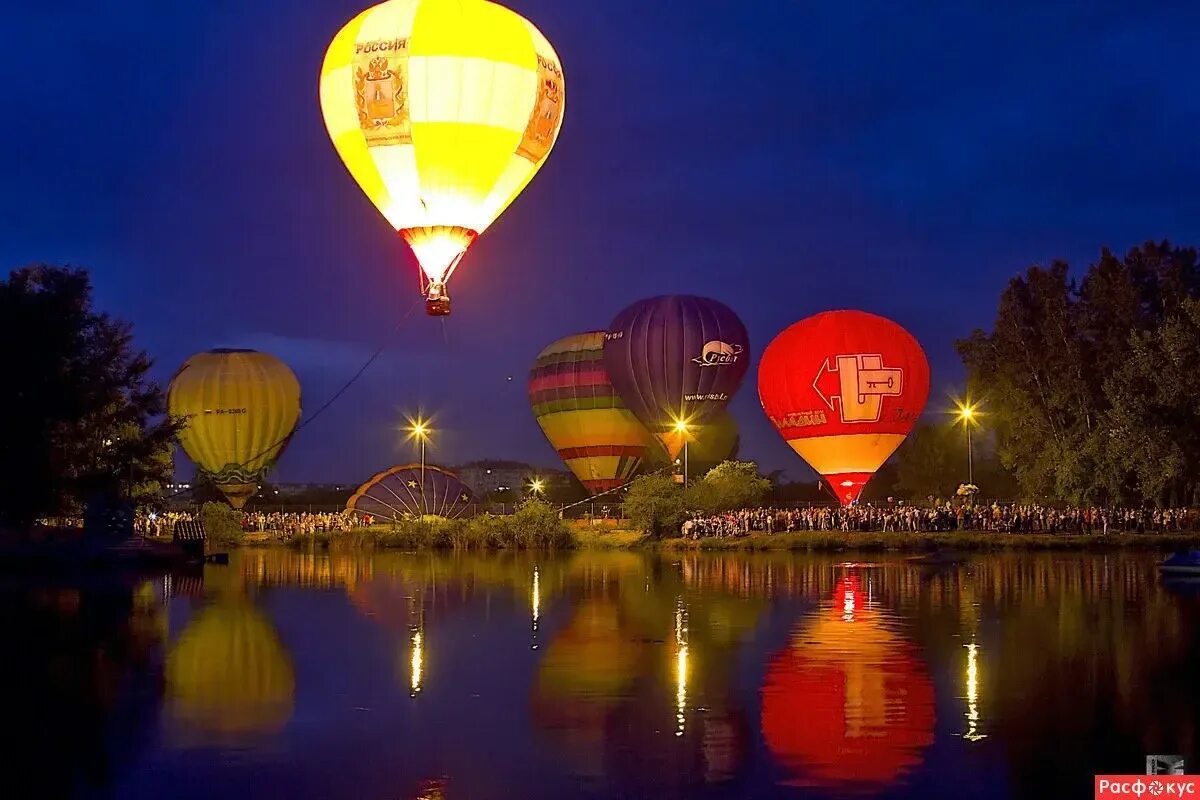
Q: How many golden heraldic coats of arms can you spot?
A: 2